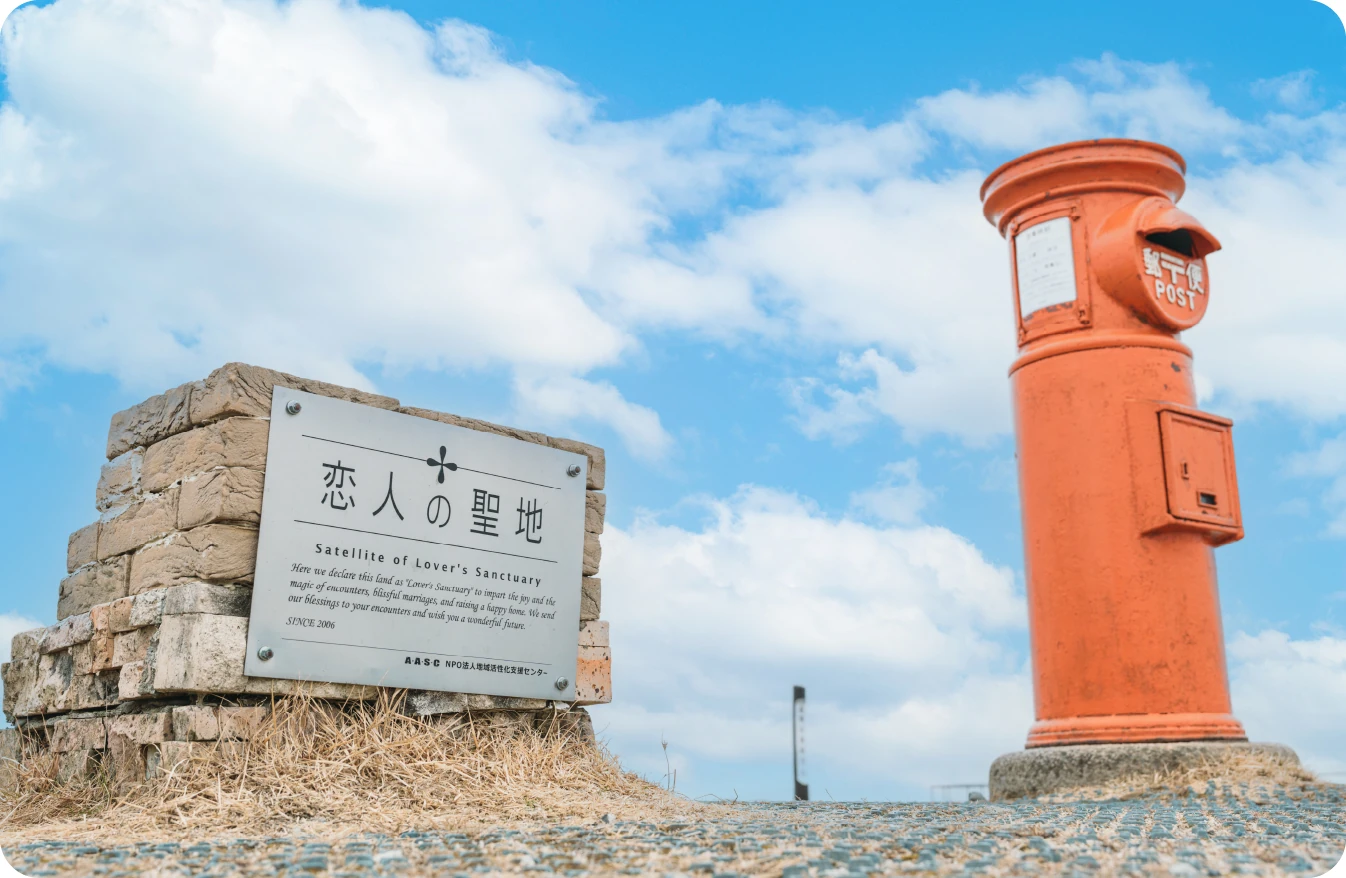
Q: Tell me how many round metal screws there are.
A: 4